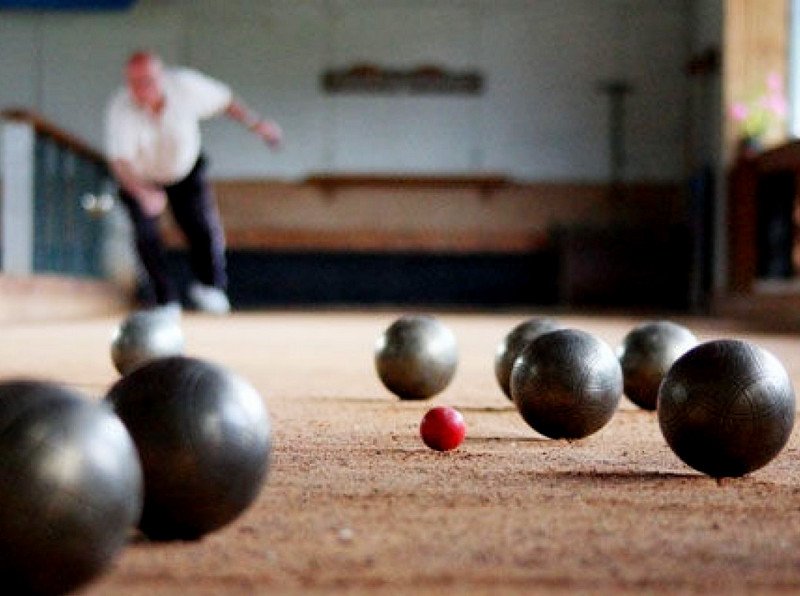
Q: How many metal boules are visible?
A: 8